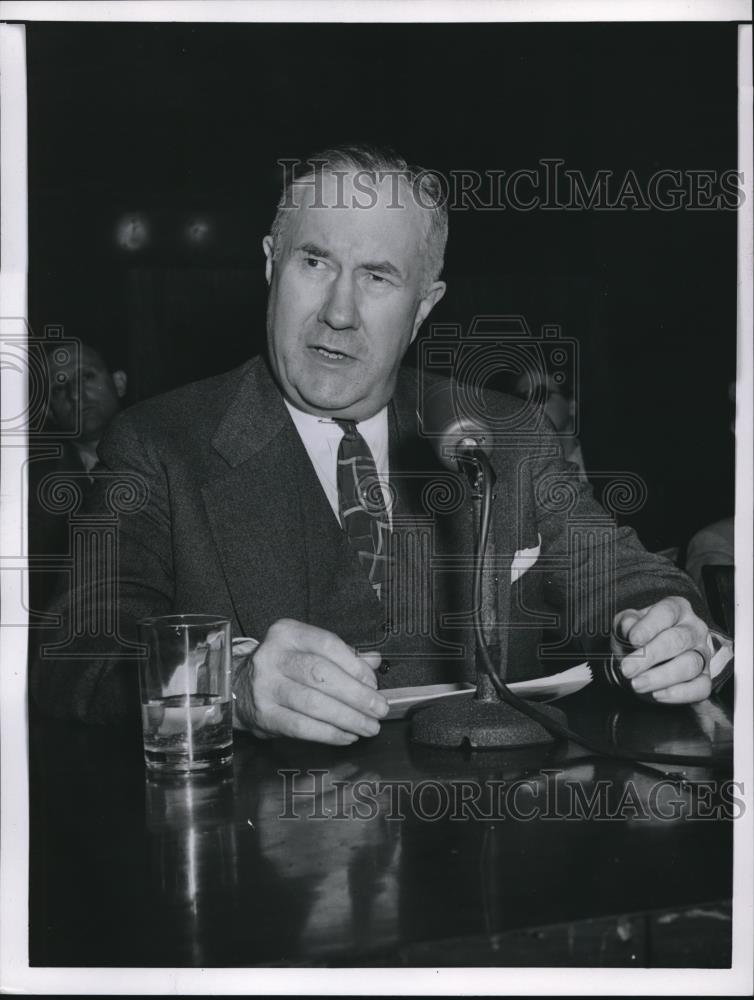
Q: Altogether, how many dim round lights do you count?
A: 2